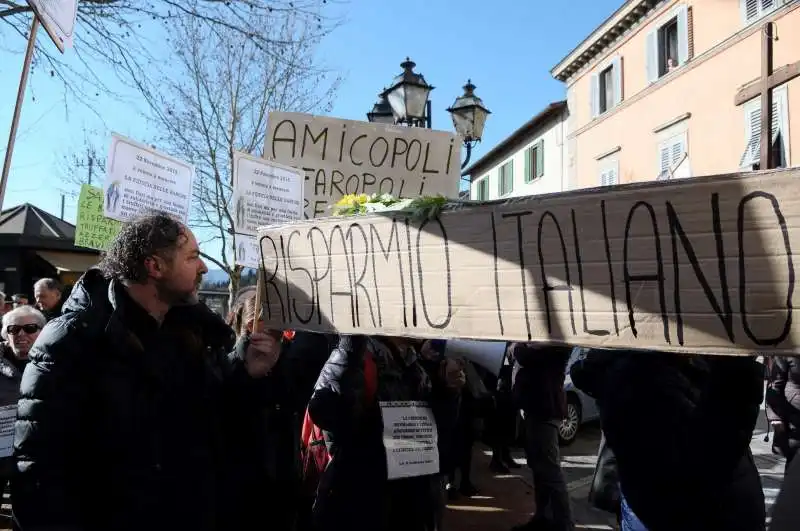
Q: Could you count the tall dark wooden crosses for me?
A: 1